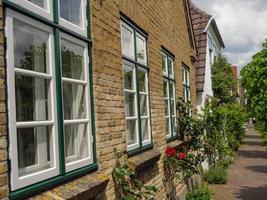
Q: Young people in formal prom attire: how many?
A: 0